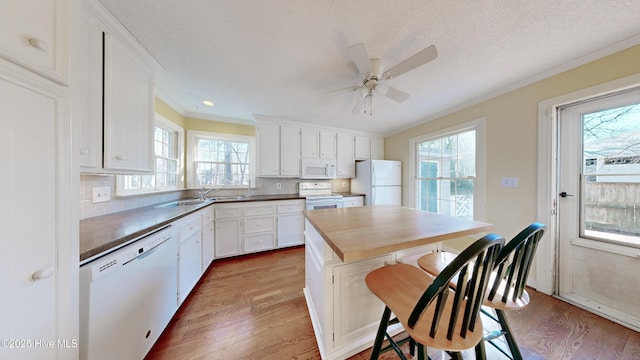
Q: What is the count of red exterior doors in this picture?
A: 0